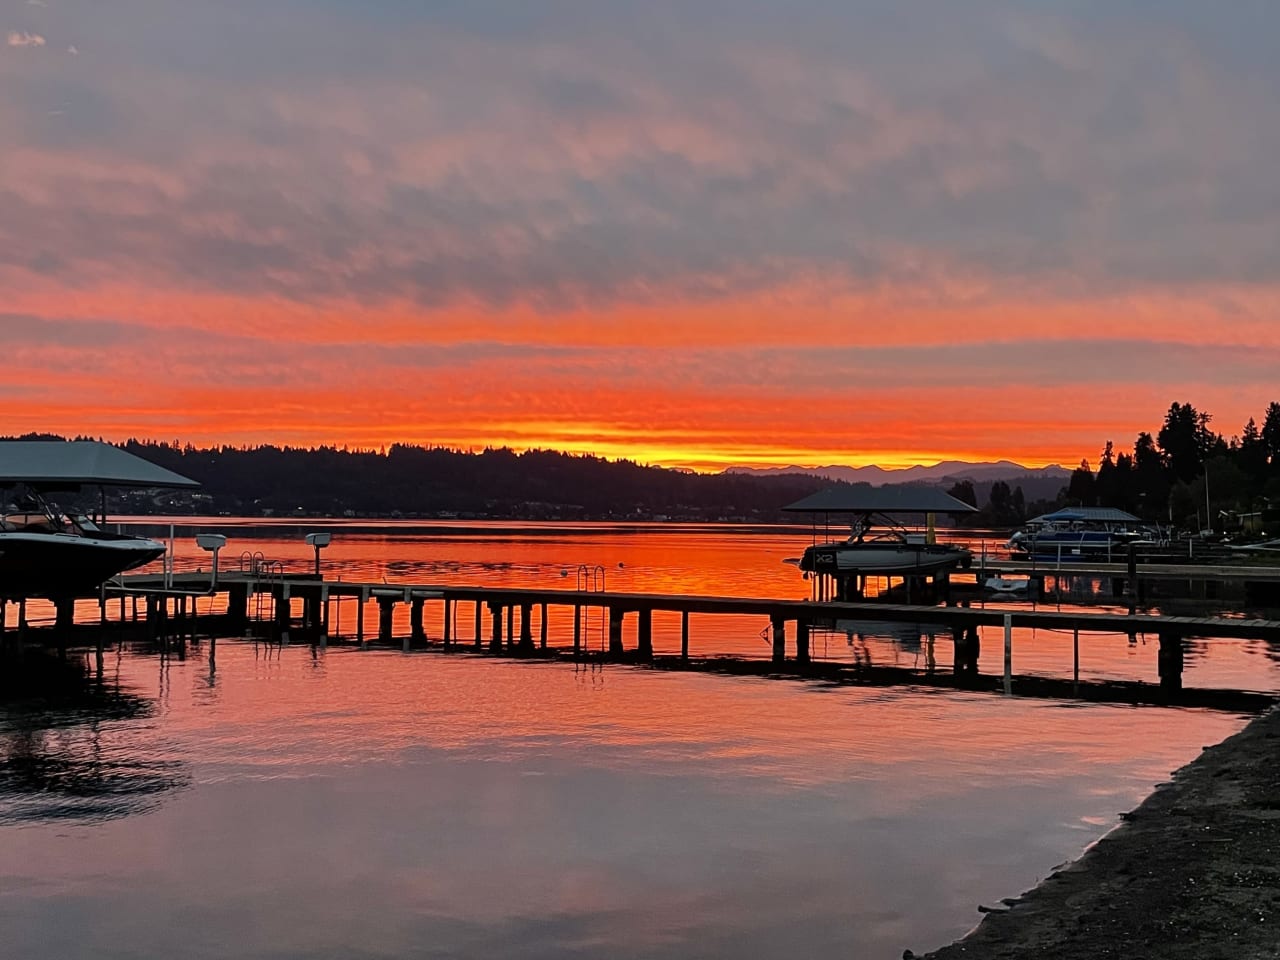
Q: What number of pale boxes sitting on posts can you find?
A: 2